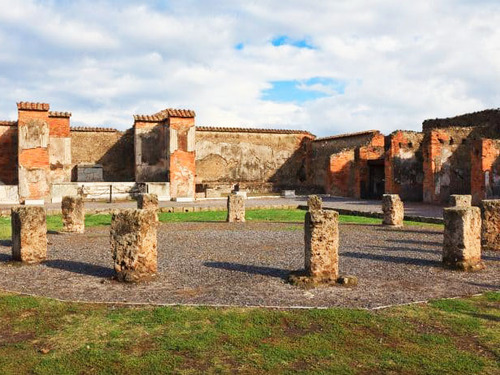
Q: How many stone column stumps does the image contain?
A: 11